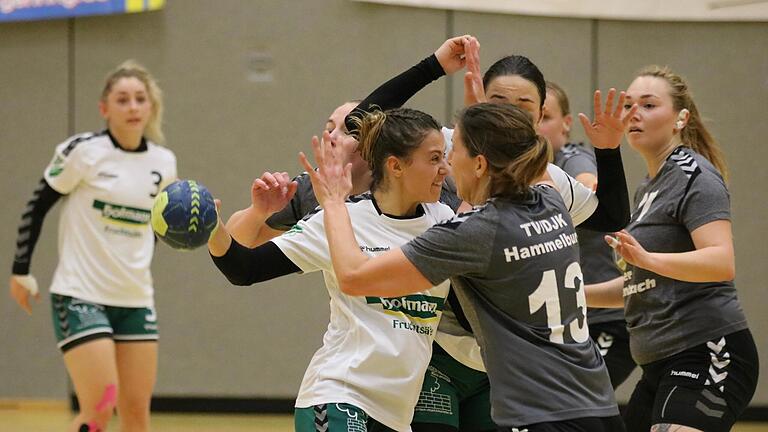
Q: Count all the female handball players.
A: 7